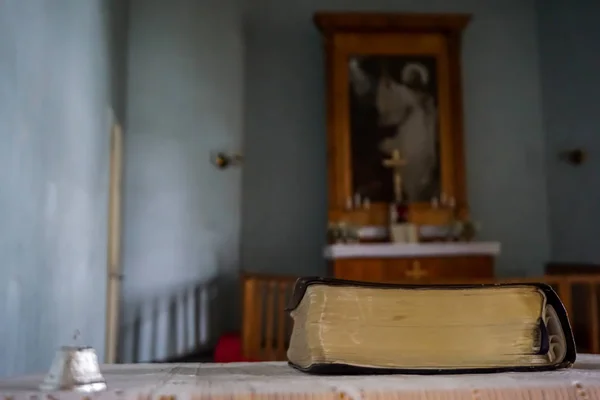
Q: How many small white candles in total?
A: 6